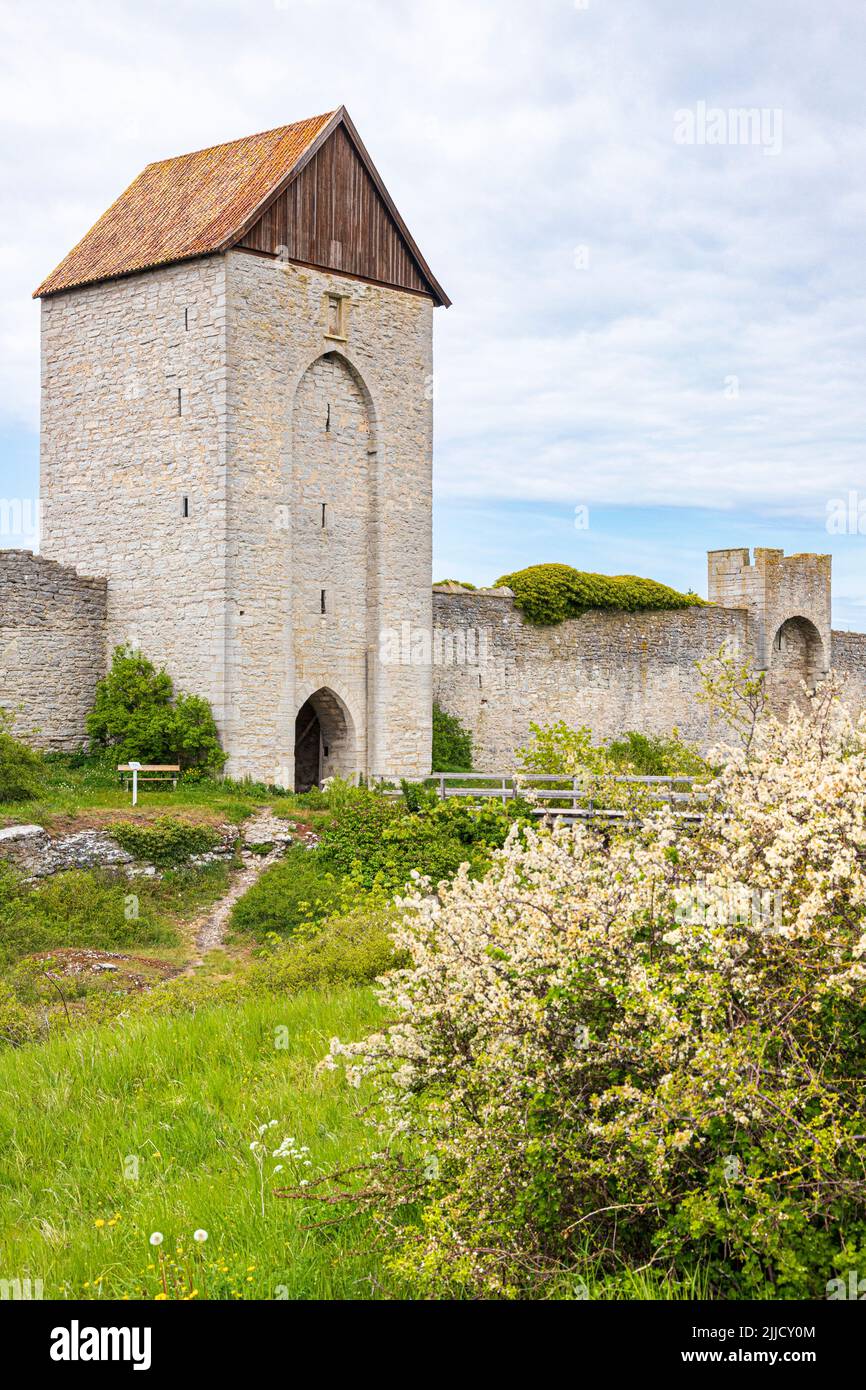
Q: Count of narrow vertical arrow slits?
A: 6